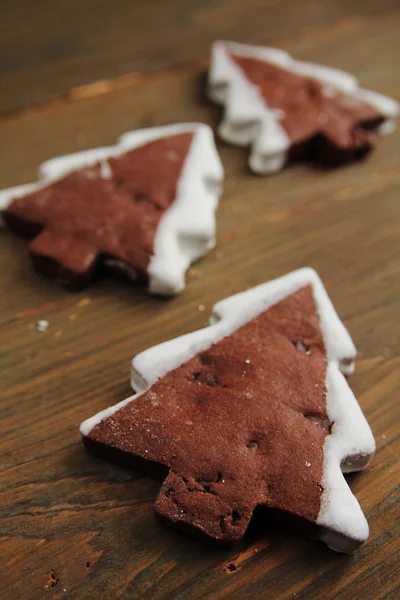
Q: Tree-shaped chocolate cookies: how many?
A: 3